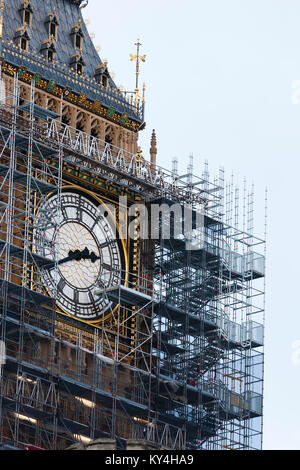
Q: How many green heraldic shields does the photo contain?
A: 5